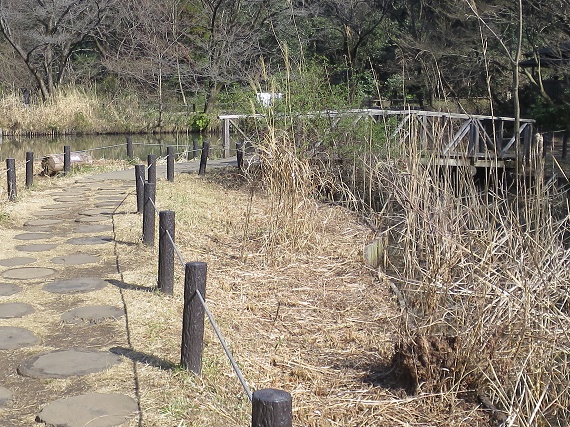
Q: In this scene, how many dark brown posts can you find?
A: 14